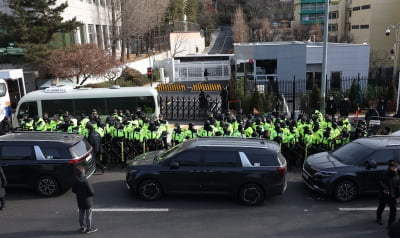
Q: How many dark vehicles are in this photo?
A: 3